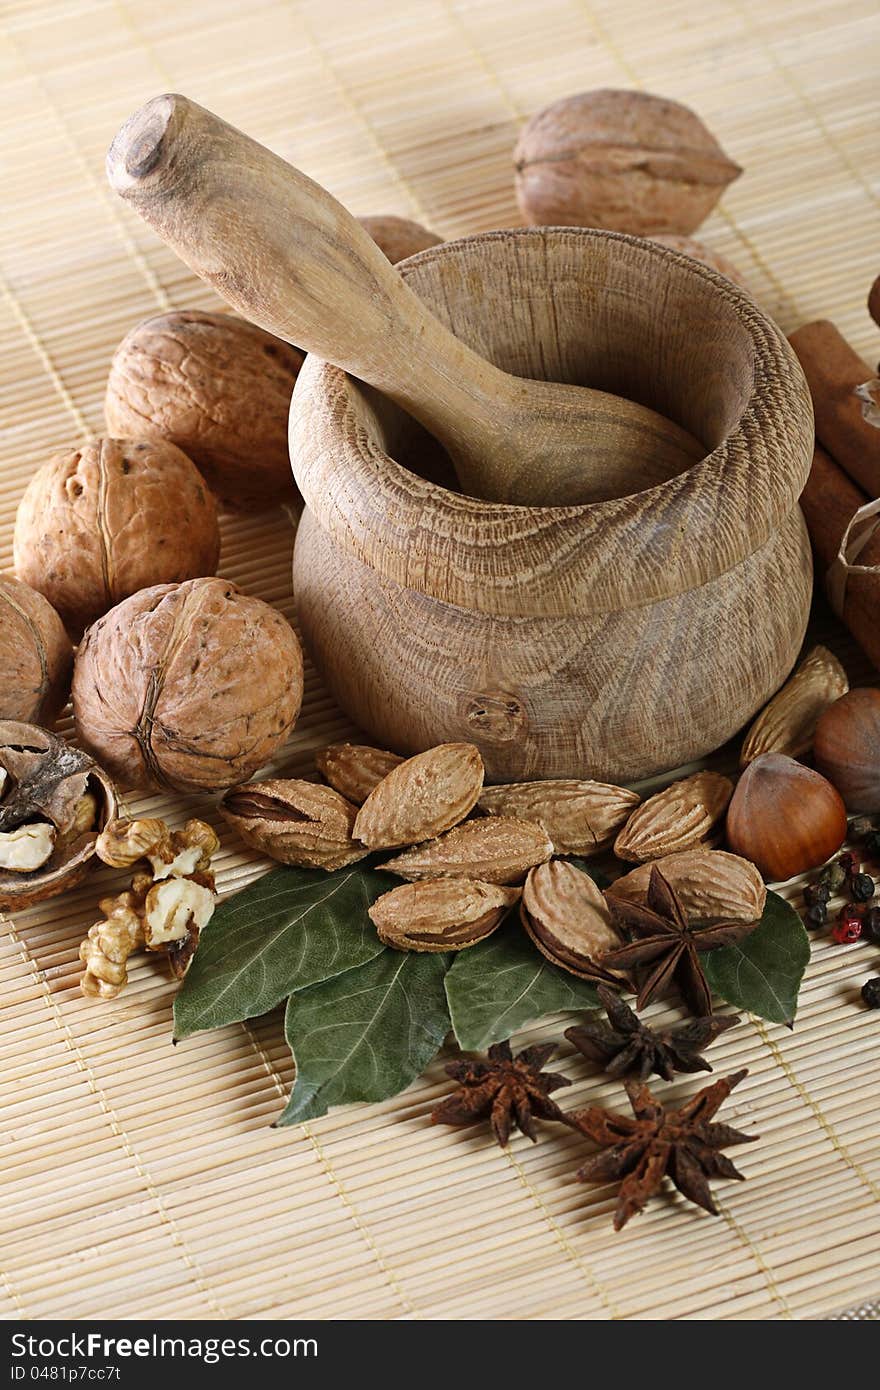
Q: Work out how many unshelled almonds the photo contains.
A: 10